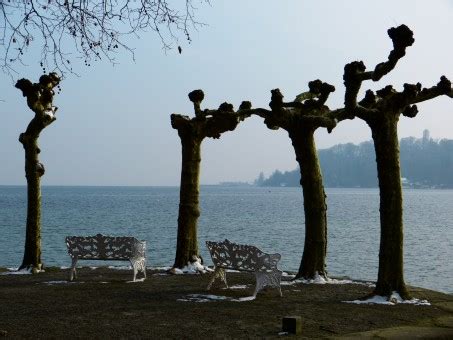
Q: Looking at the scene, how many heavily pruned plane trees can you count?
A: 4